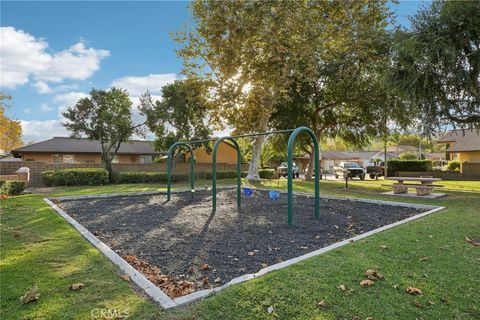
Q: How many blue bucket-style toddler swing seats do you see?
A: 2